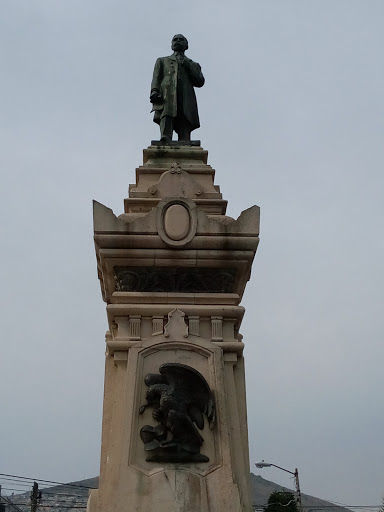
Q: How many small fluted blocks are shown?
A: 4